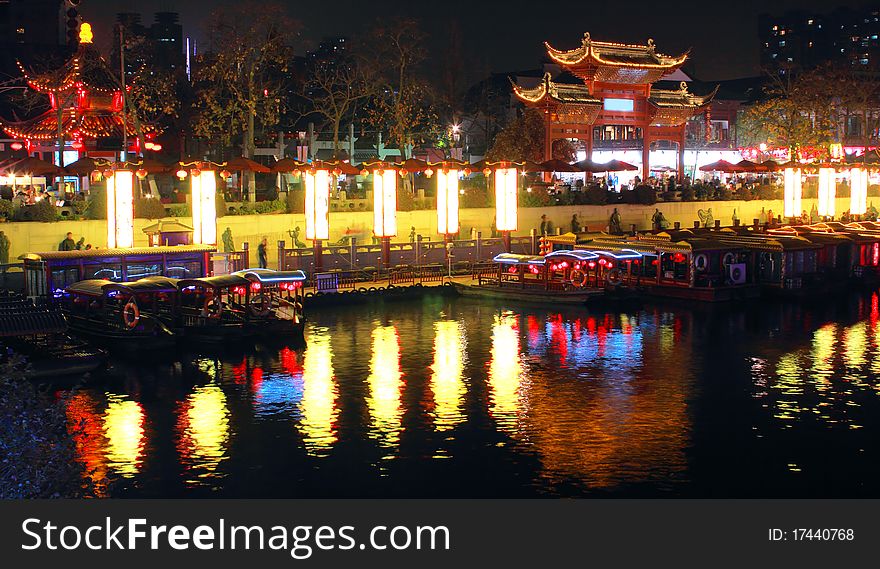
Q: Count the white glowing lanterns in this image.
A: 9